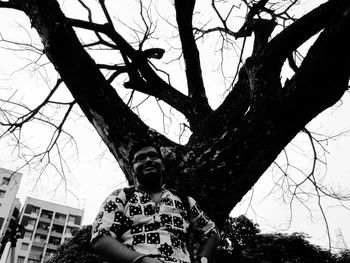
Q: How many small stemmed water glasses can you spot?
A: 0